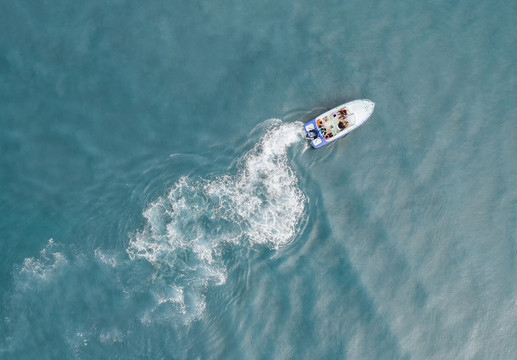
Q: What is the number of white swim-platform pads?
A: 2